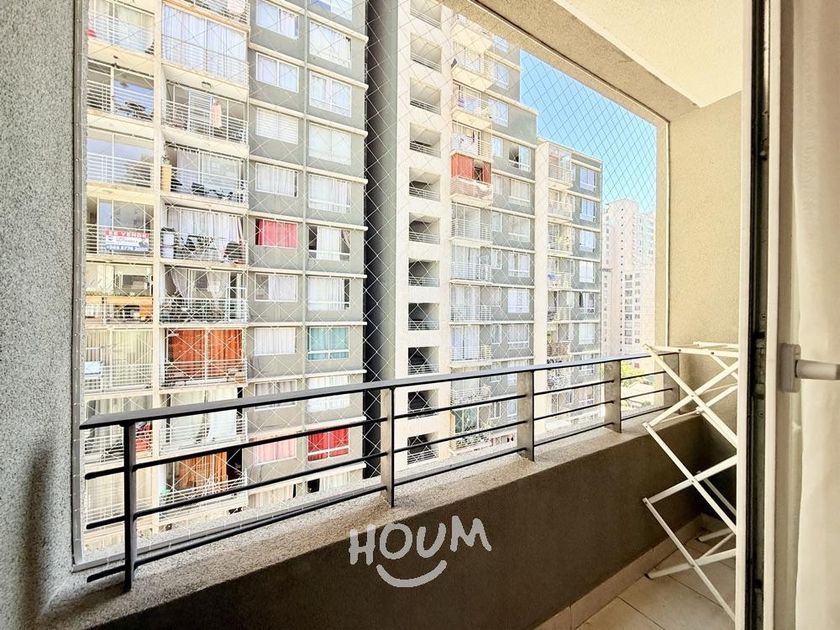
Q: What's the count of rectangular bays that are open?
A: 11